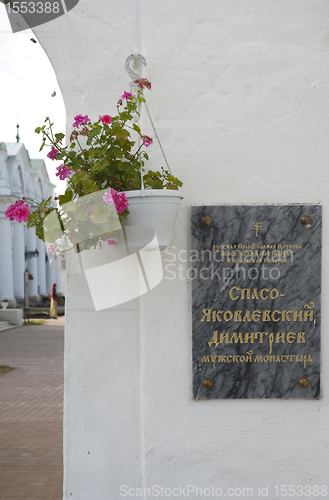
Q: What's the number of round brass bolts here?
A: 4